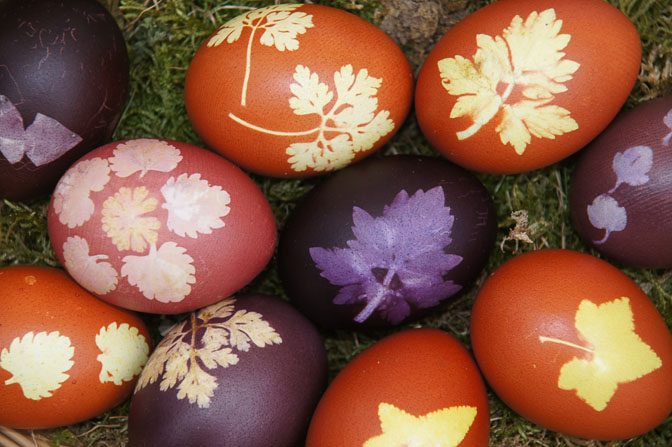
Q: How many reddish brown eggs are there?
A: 5